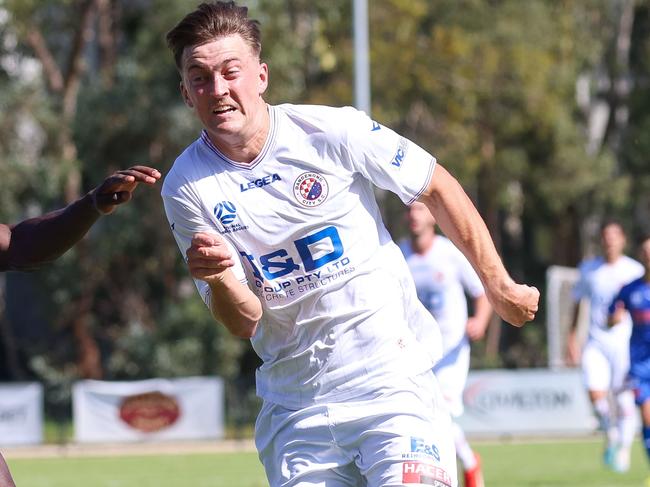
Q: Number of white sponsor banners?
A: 3